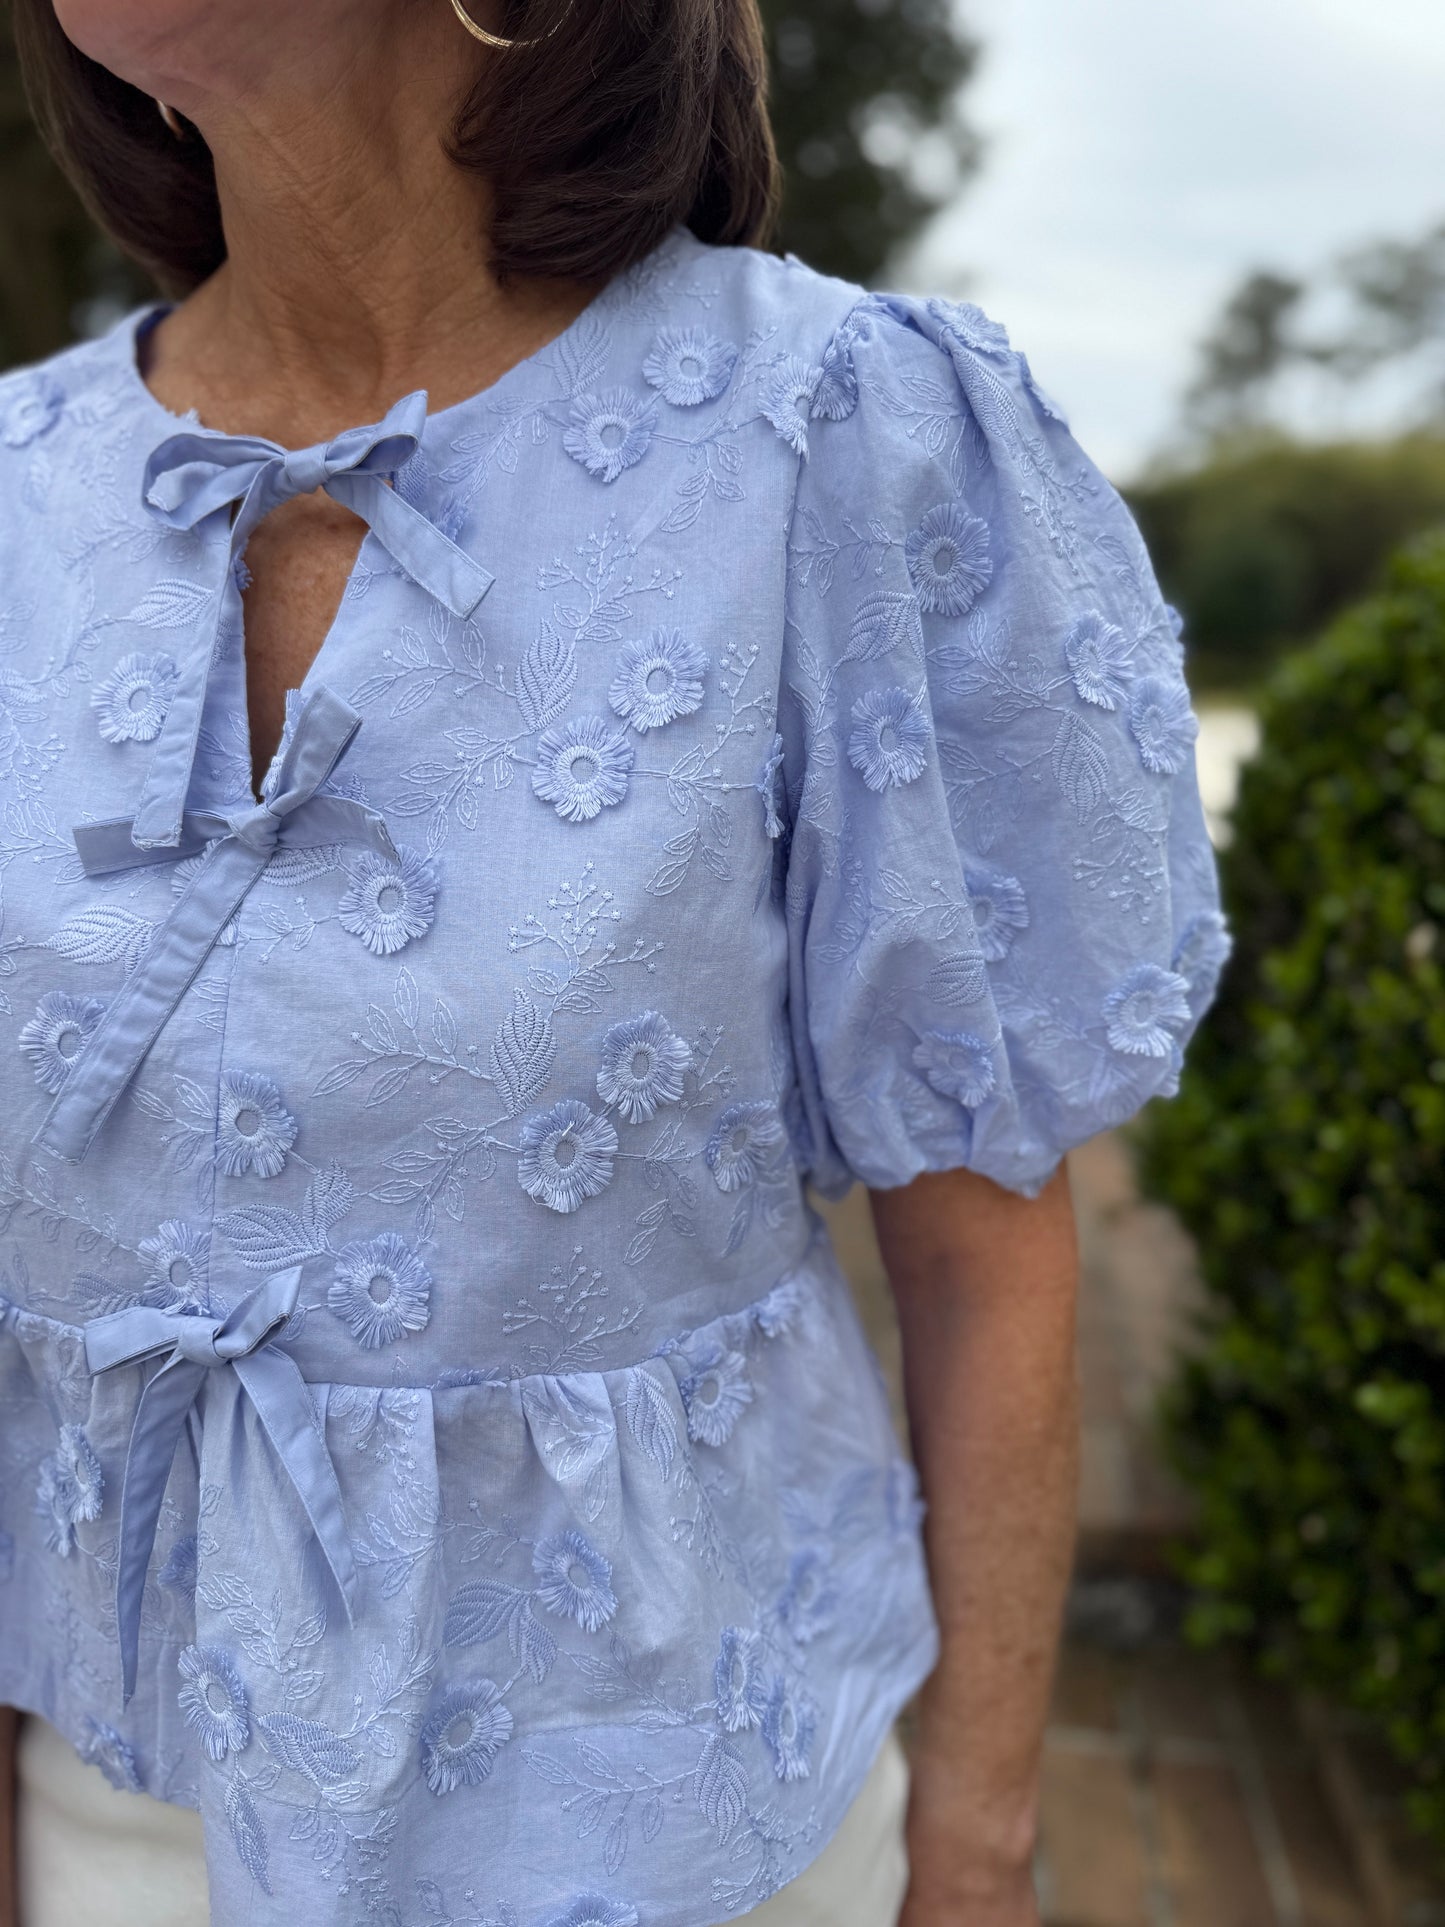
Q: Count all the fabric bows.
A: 3